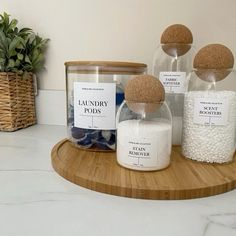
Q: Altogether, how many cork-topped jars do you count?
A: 3